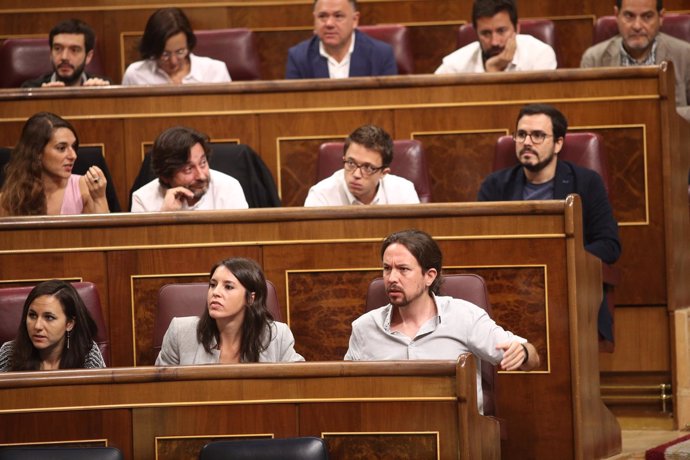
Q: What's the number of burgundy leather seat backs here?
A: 10